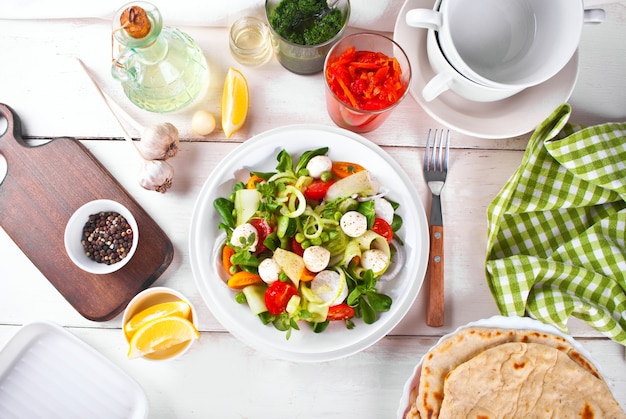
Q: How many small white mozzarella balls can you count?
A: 6